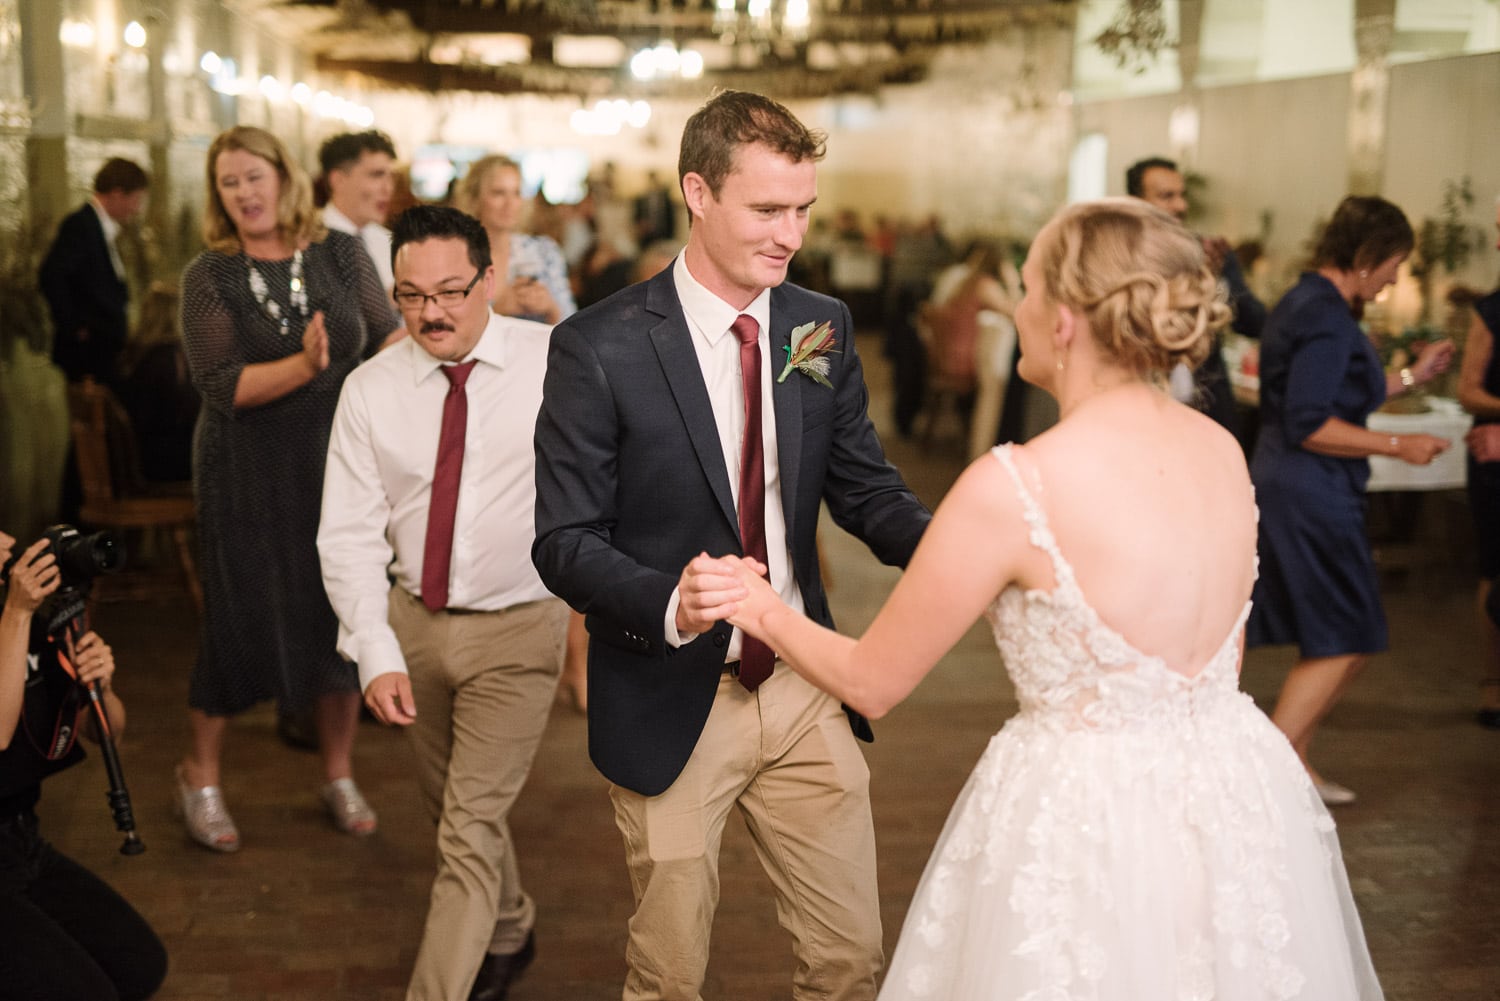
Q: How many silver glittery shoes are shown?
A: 2